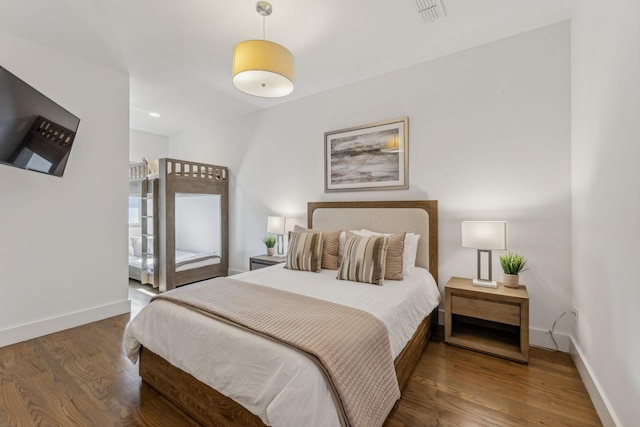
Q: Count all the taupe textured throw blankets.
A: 1